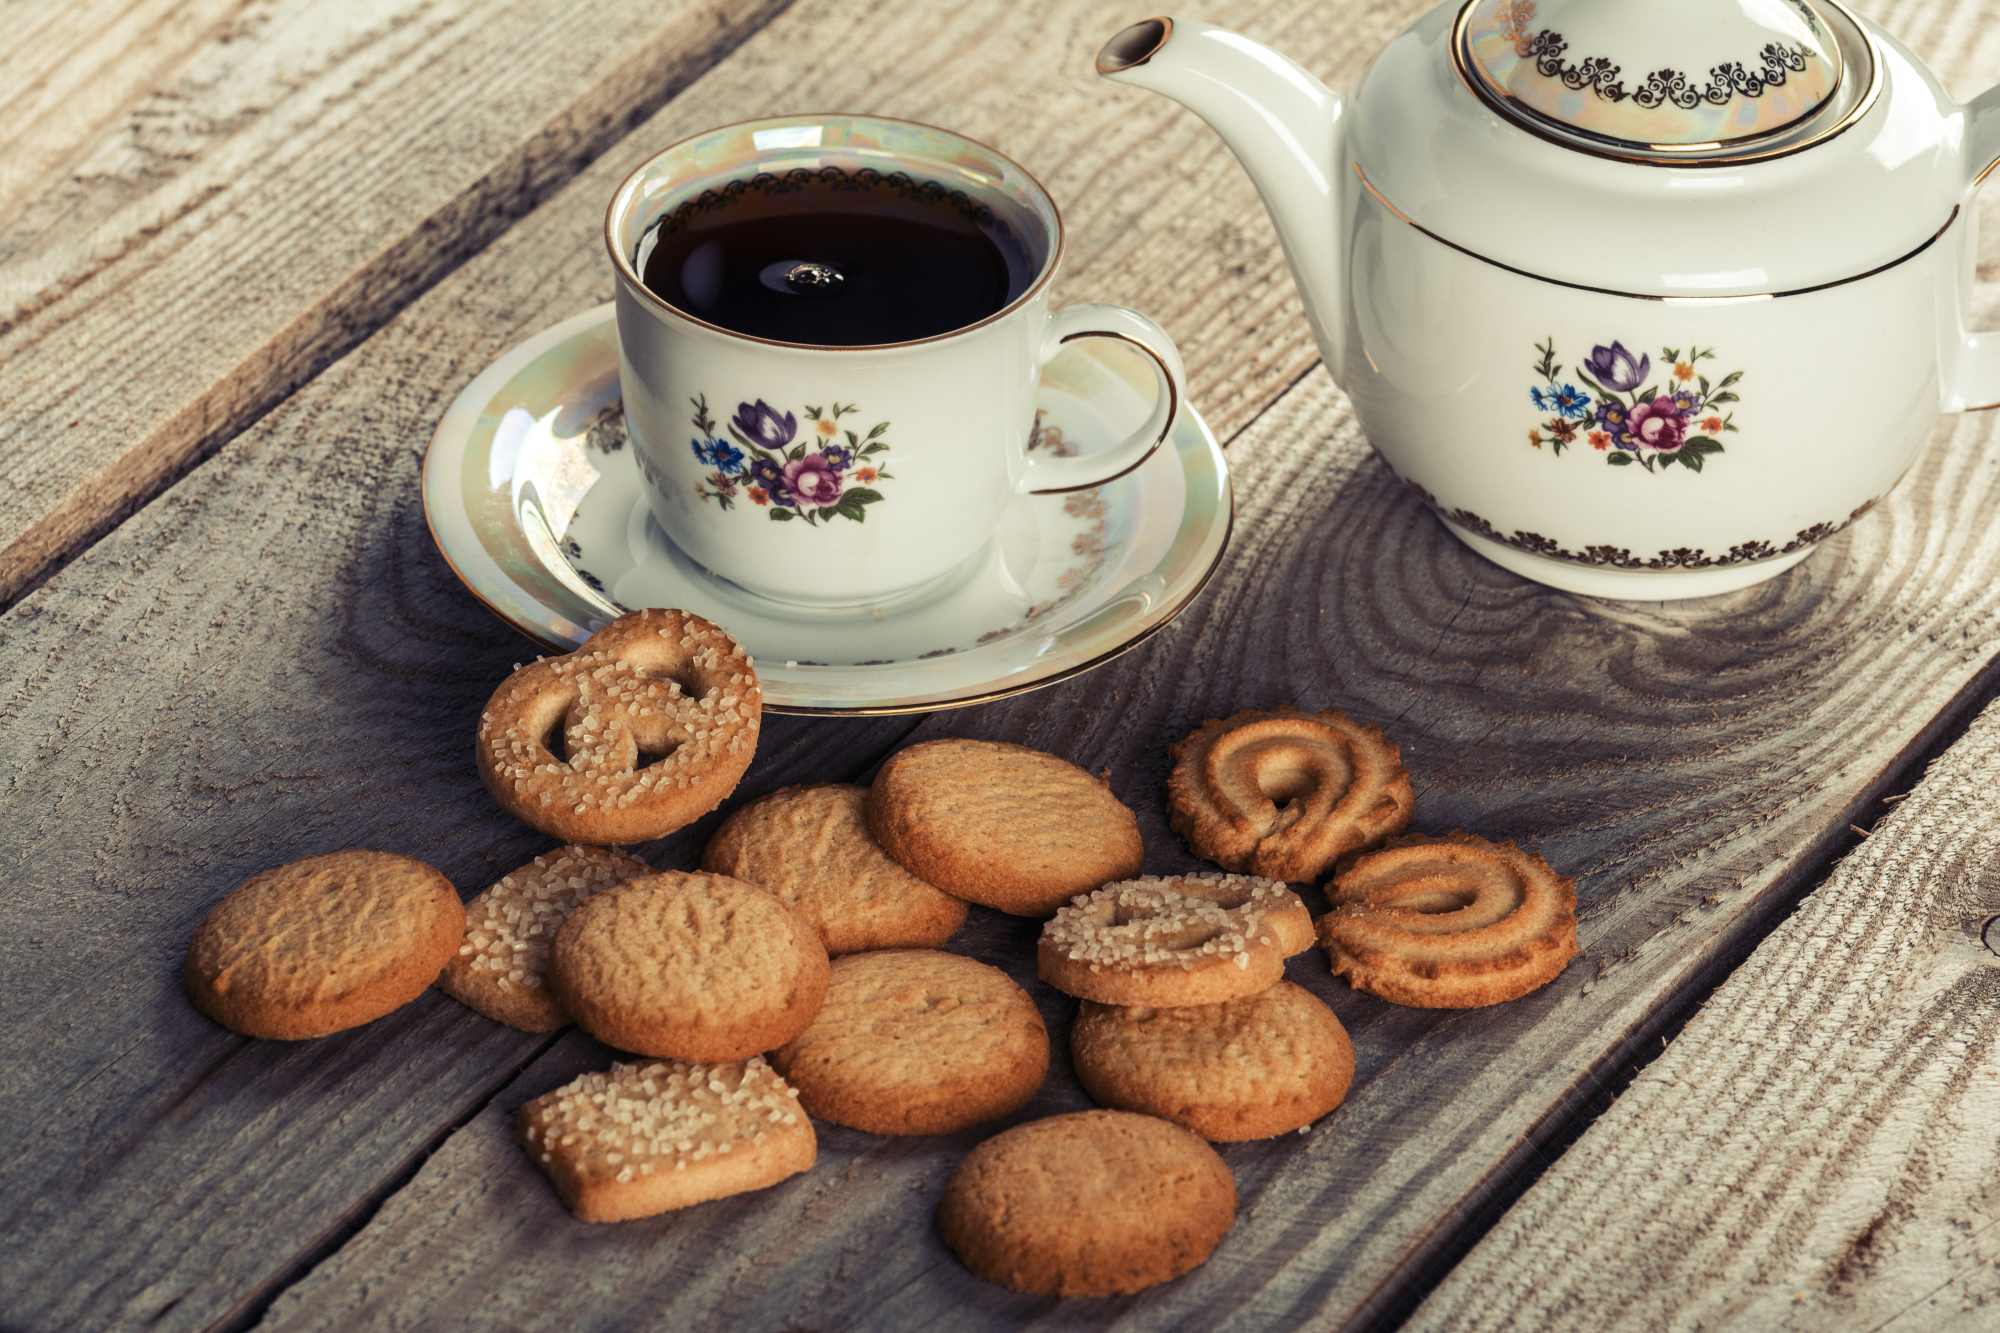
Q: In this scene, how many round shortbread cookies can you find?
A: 7